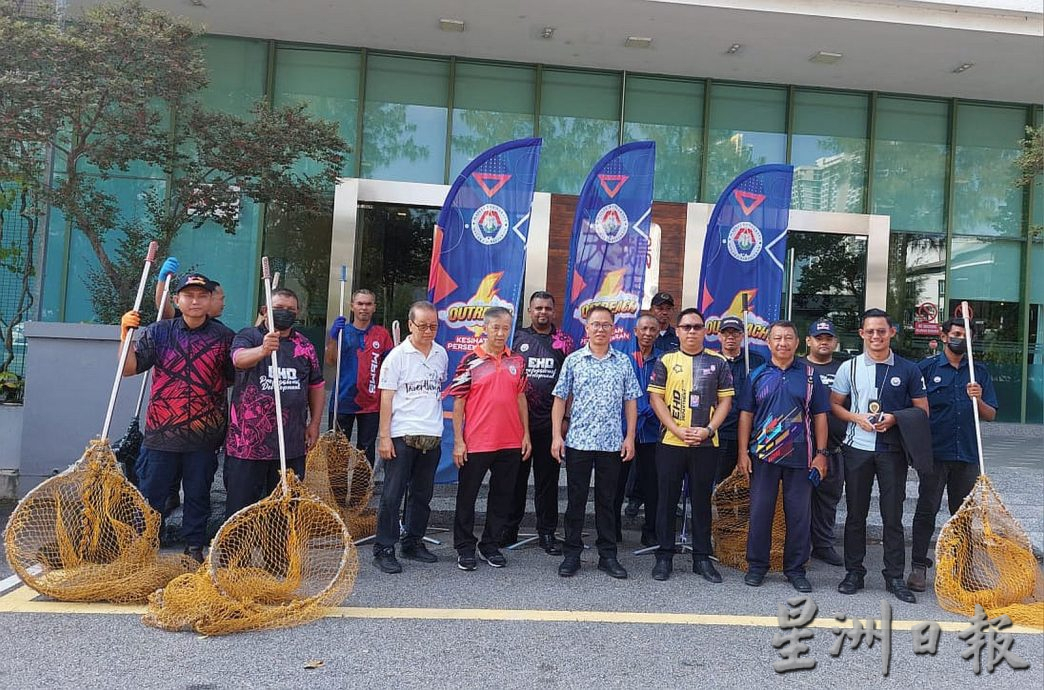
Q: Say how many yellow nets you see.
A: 5